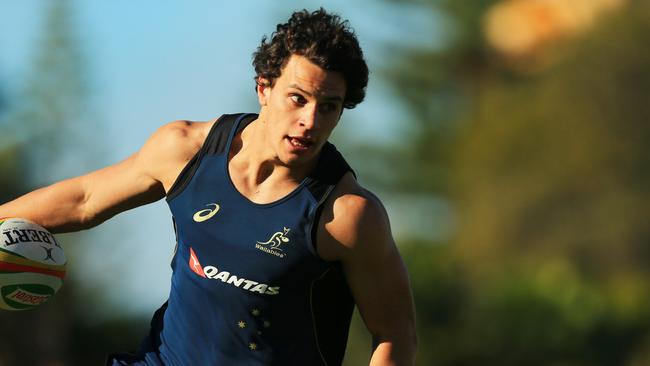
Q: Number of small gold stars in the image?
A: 5